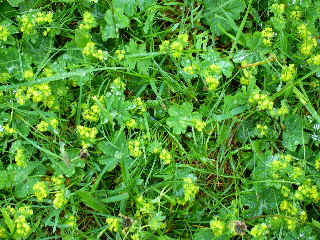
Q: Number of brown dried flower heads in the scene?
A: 3